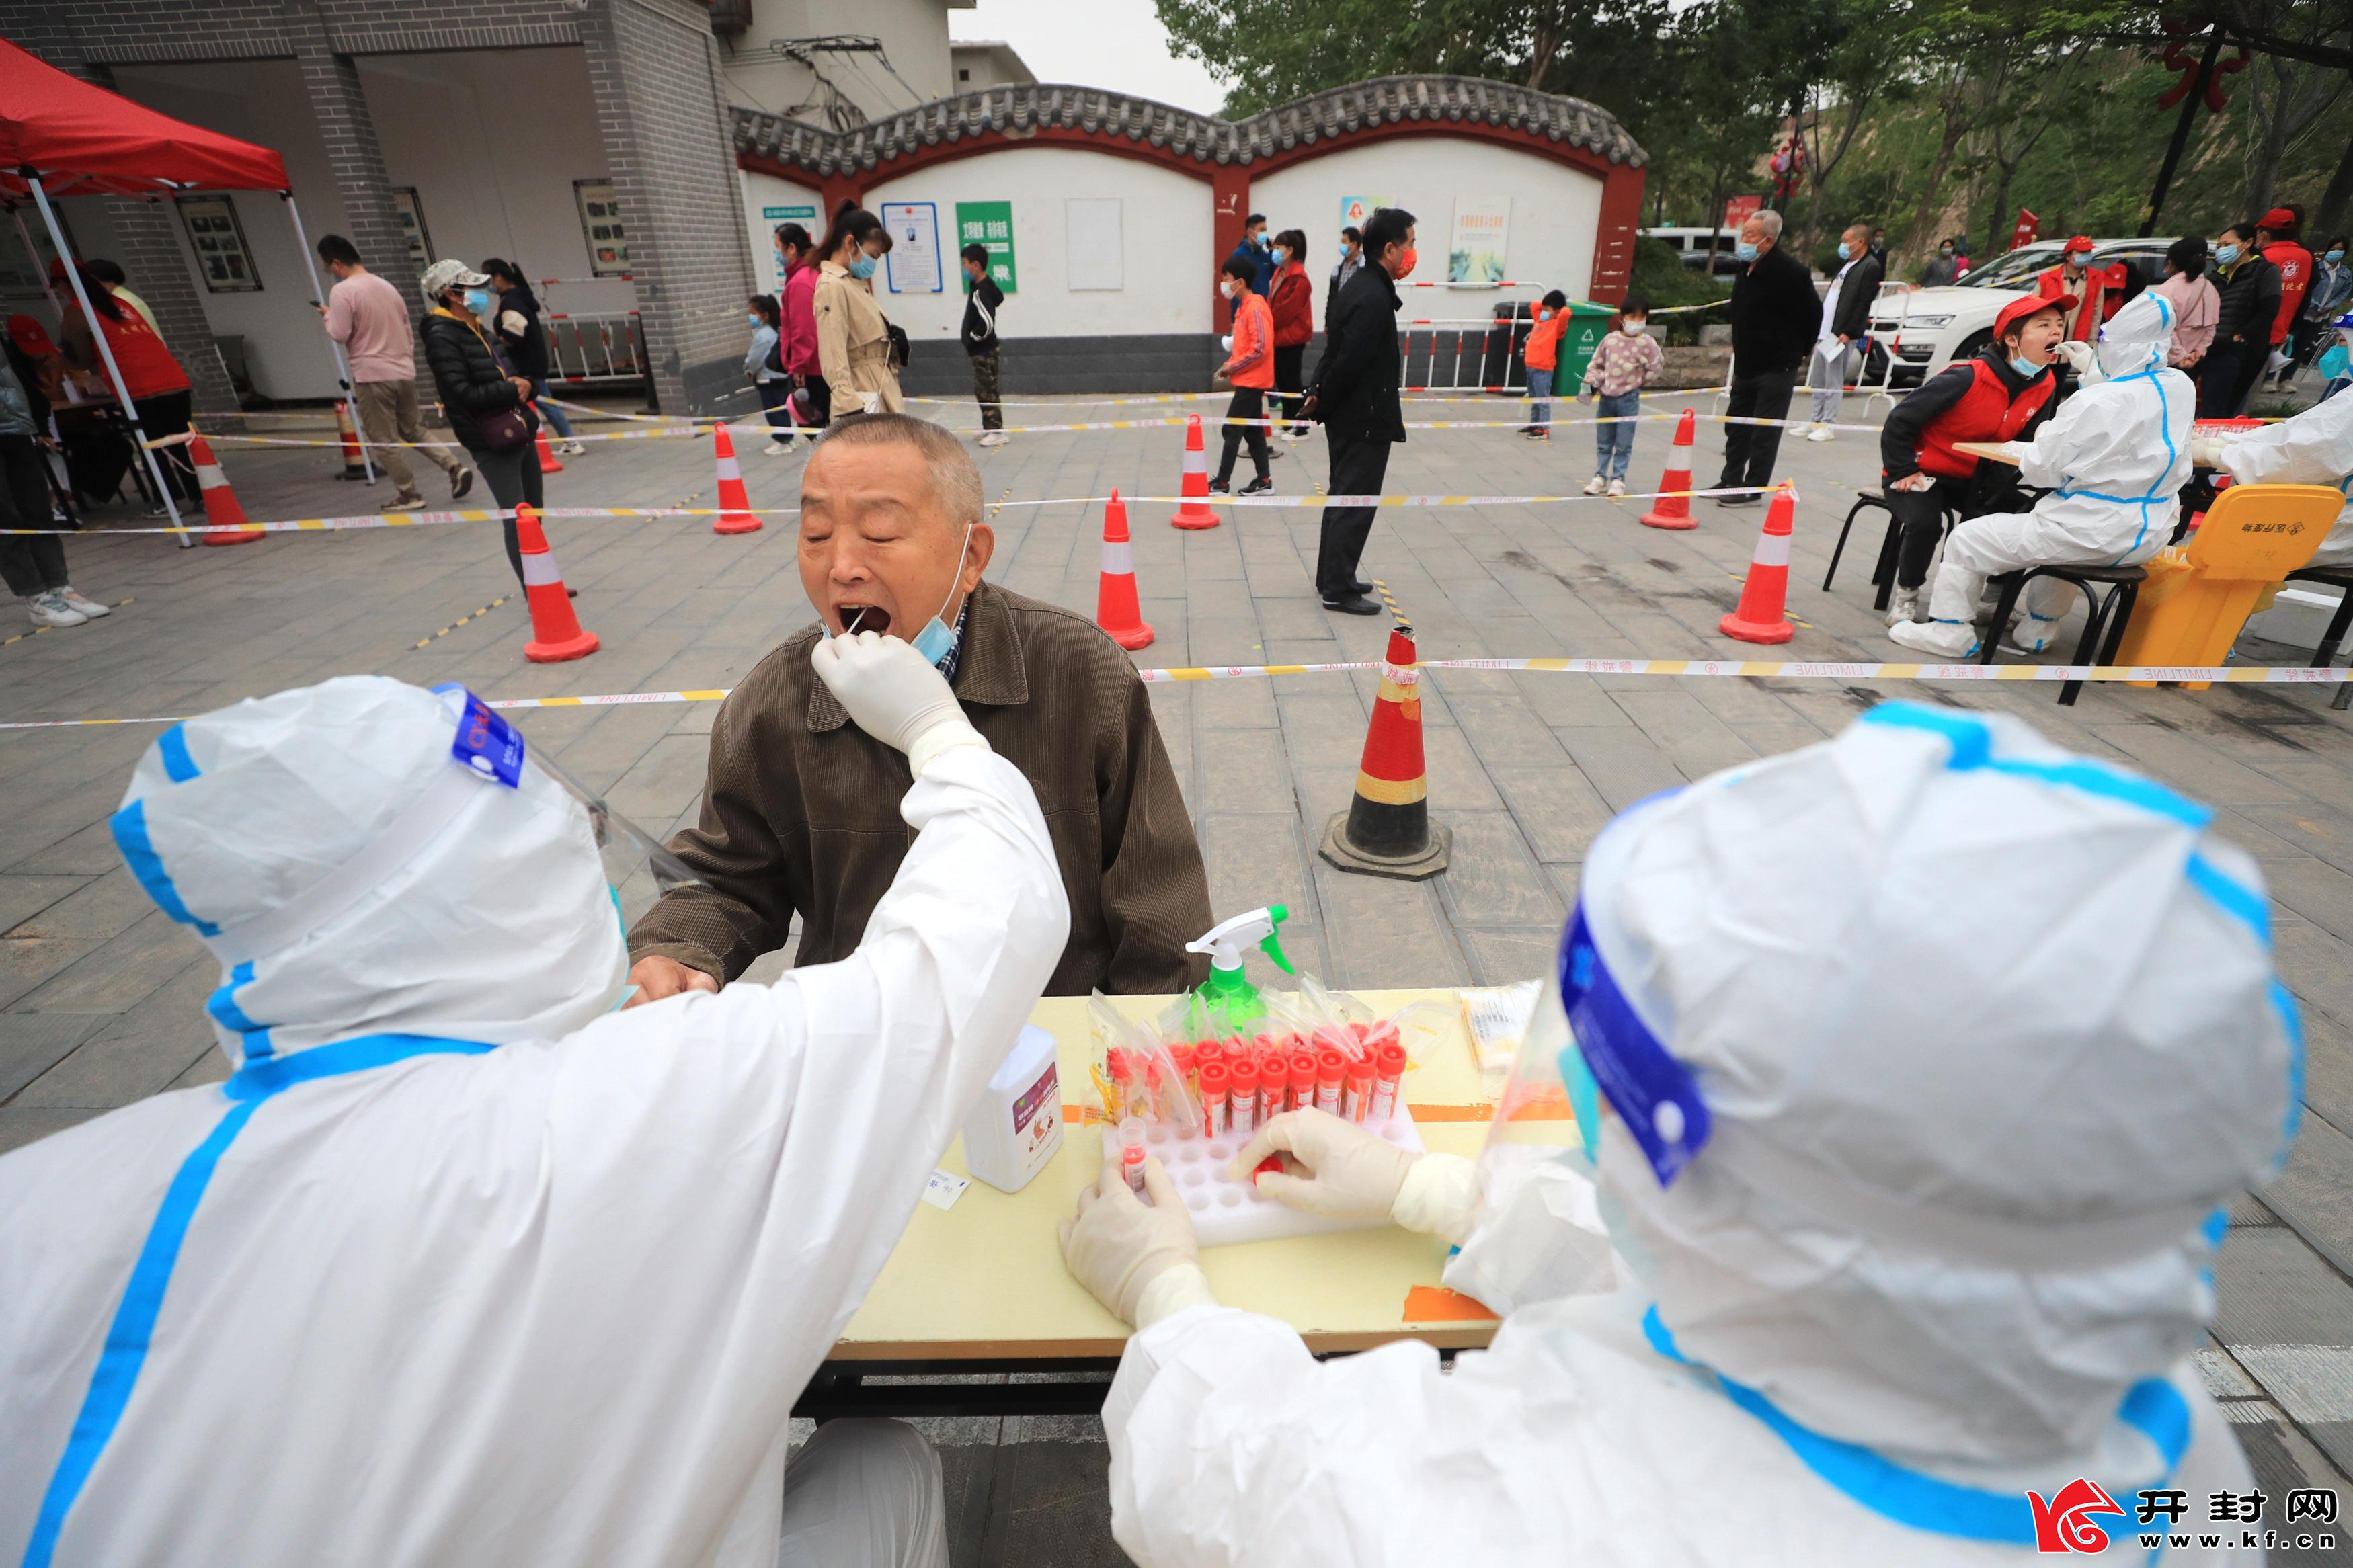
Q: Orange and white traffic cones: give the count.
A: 8